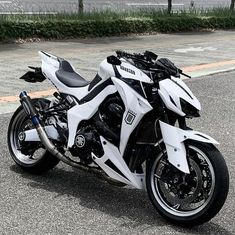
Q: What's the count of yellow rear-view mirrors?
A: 0